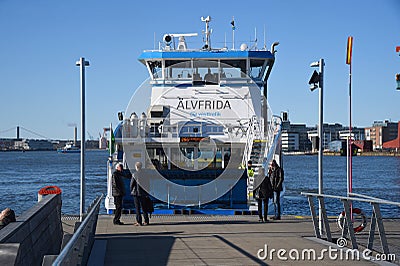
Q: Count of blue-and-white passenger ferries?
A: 1